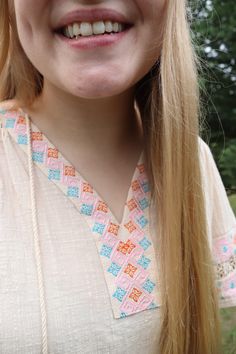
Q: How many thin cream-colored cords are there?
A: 1